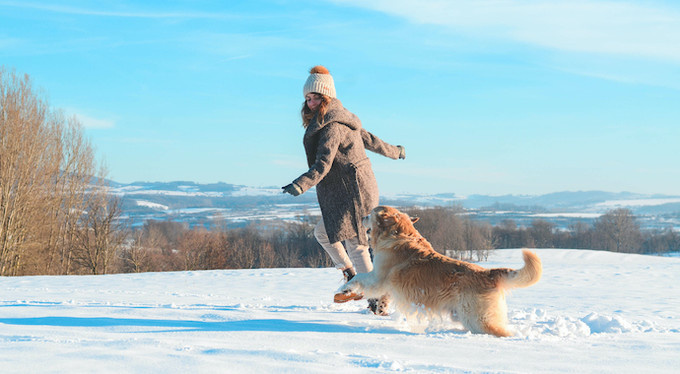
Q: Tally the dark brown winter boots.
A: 2